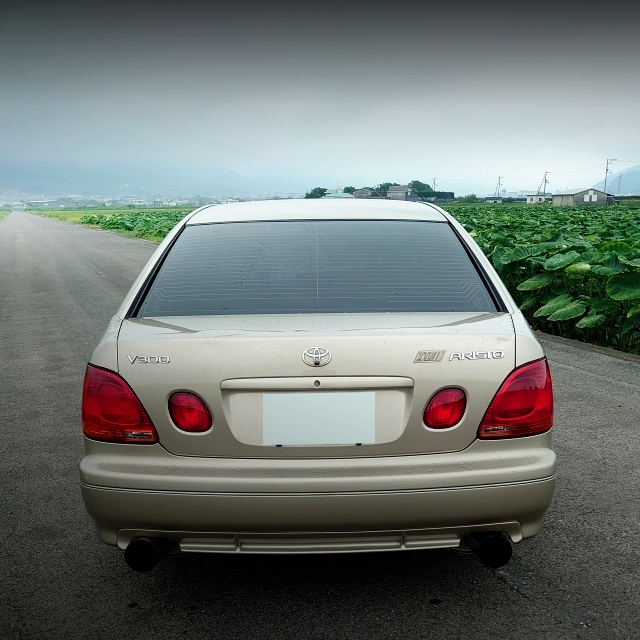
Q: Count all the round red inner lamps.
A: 2